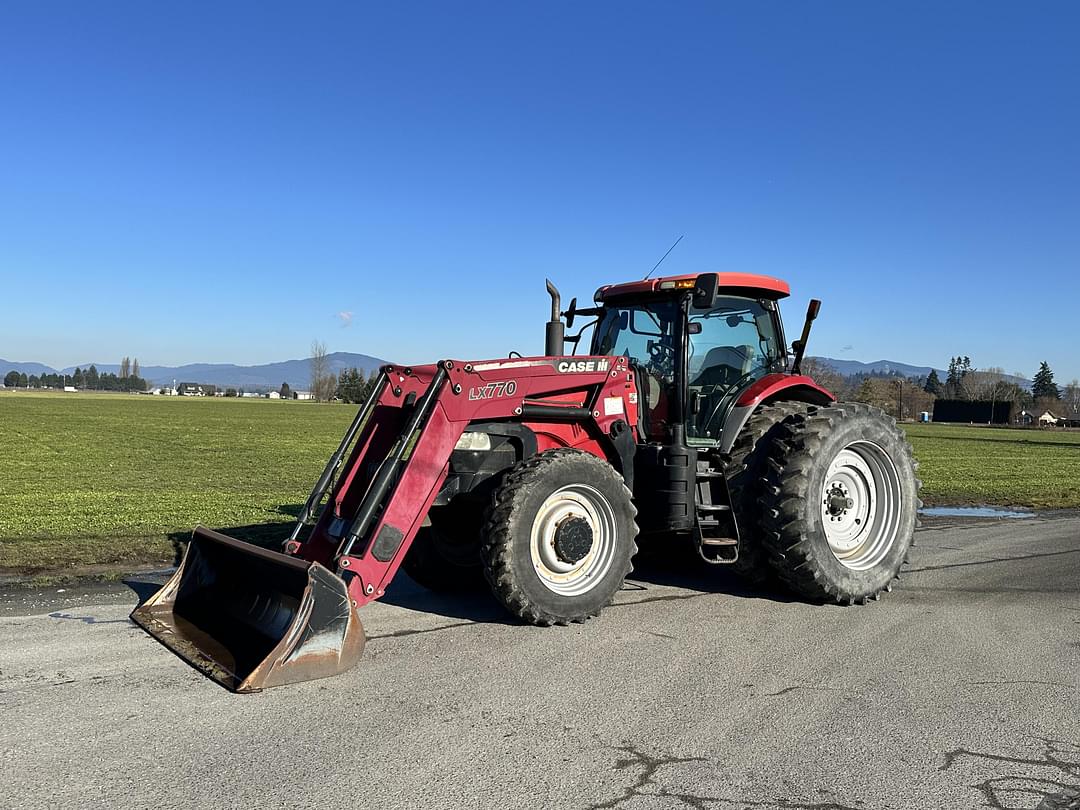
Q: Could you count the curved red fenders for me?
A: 1